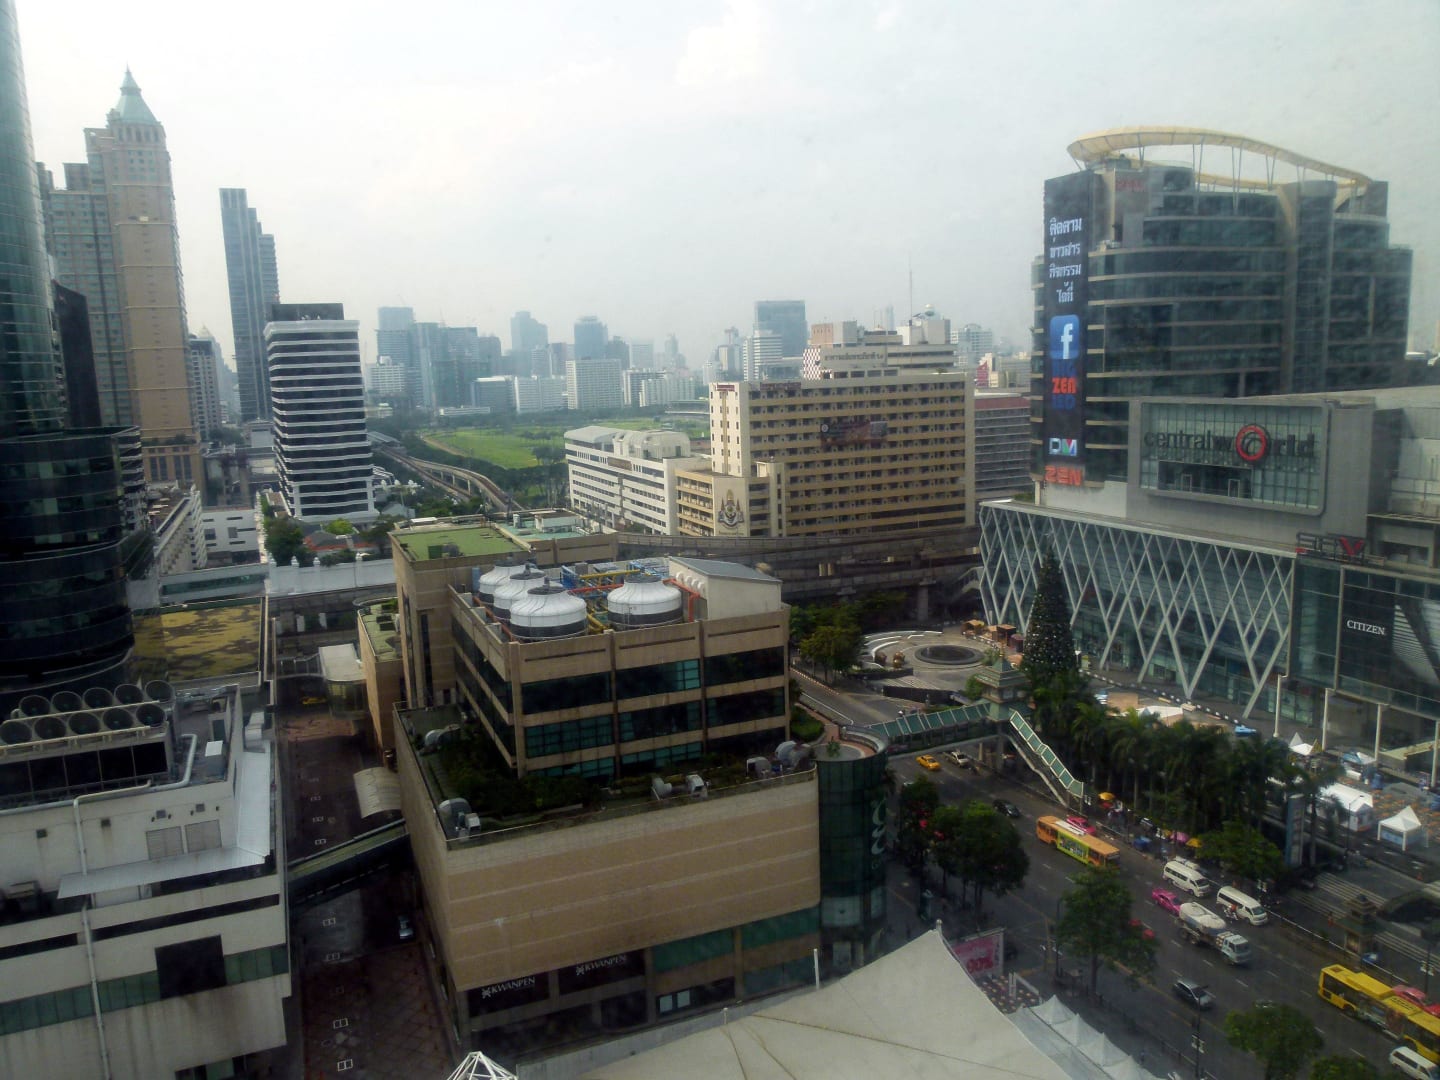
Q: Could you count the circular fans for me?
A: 10